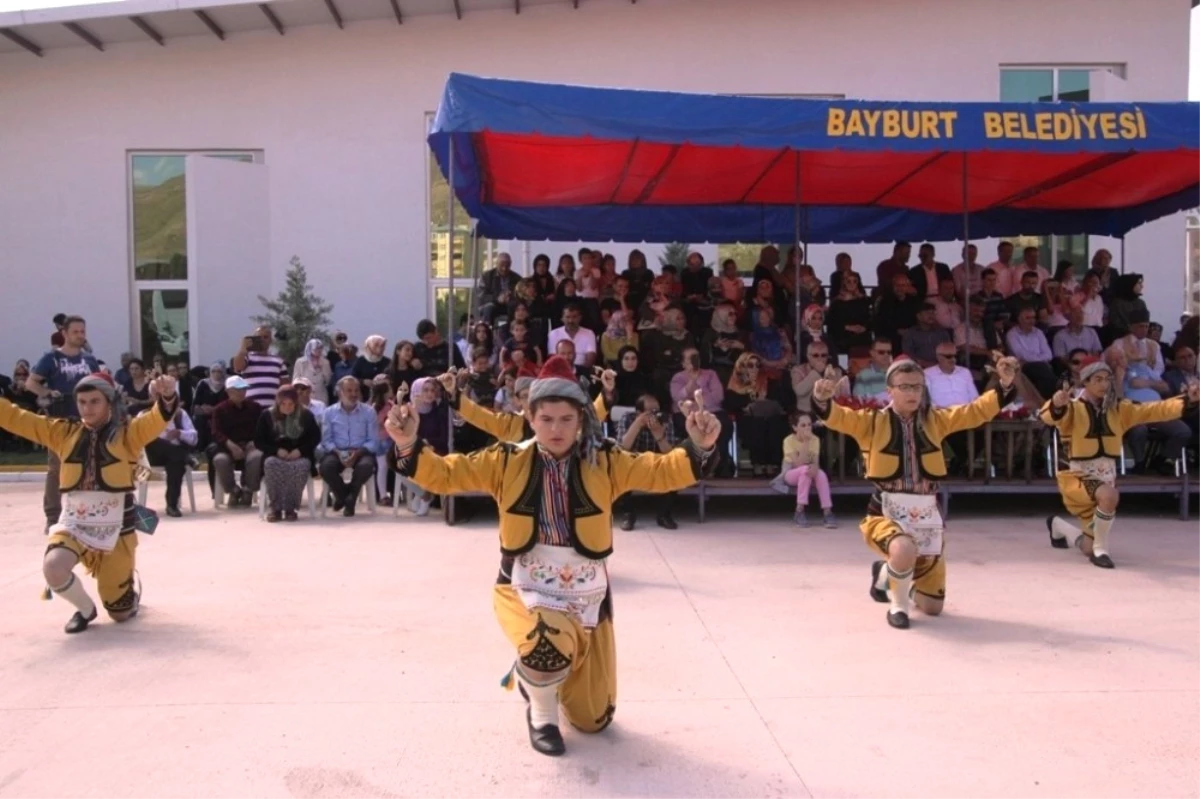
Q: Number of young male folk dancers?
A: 5